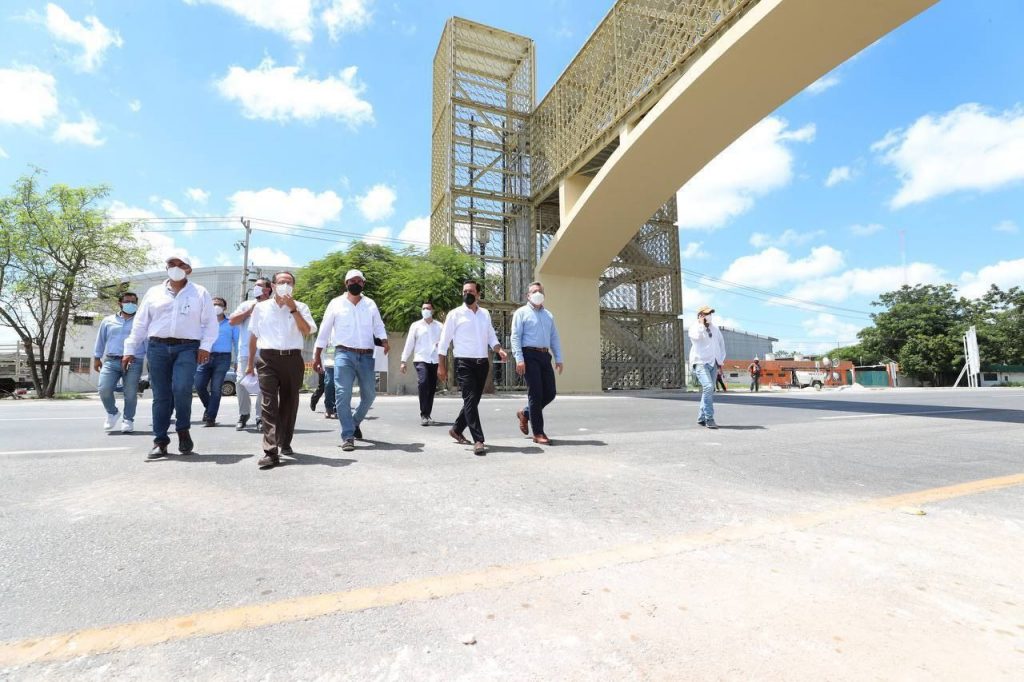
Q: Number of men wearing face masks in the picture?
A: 10